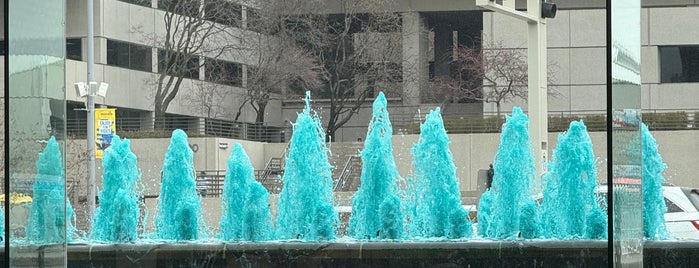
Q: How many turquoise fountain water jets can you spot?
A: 10